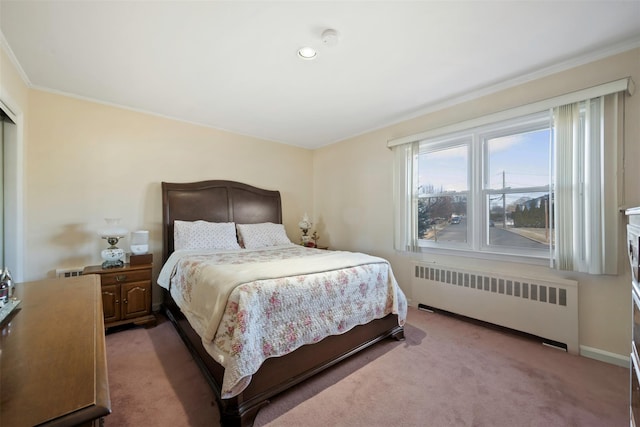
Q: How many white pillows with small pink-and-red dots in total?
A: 2